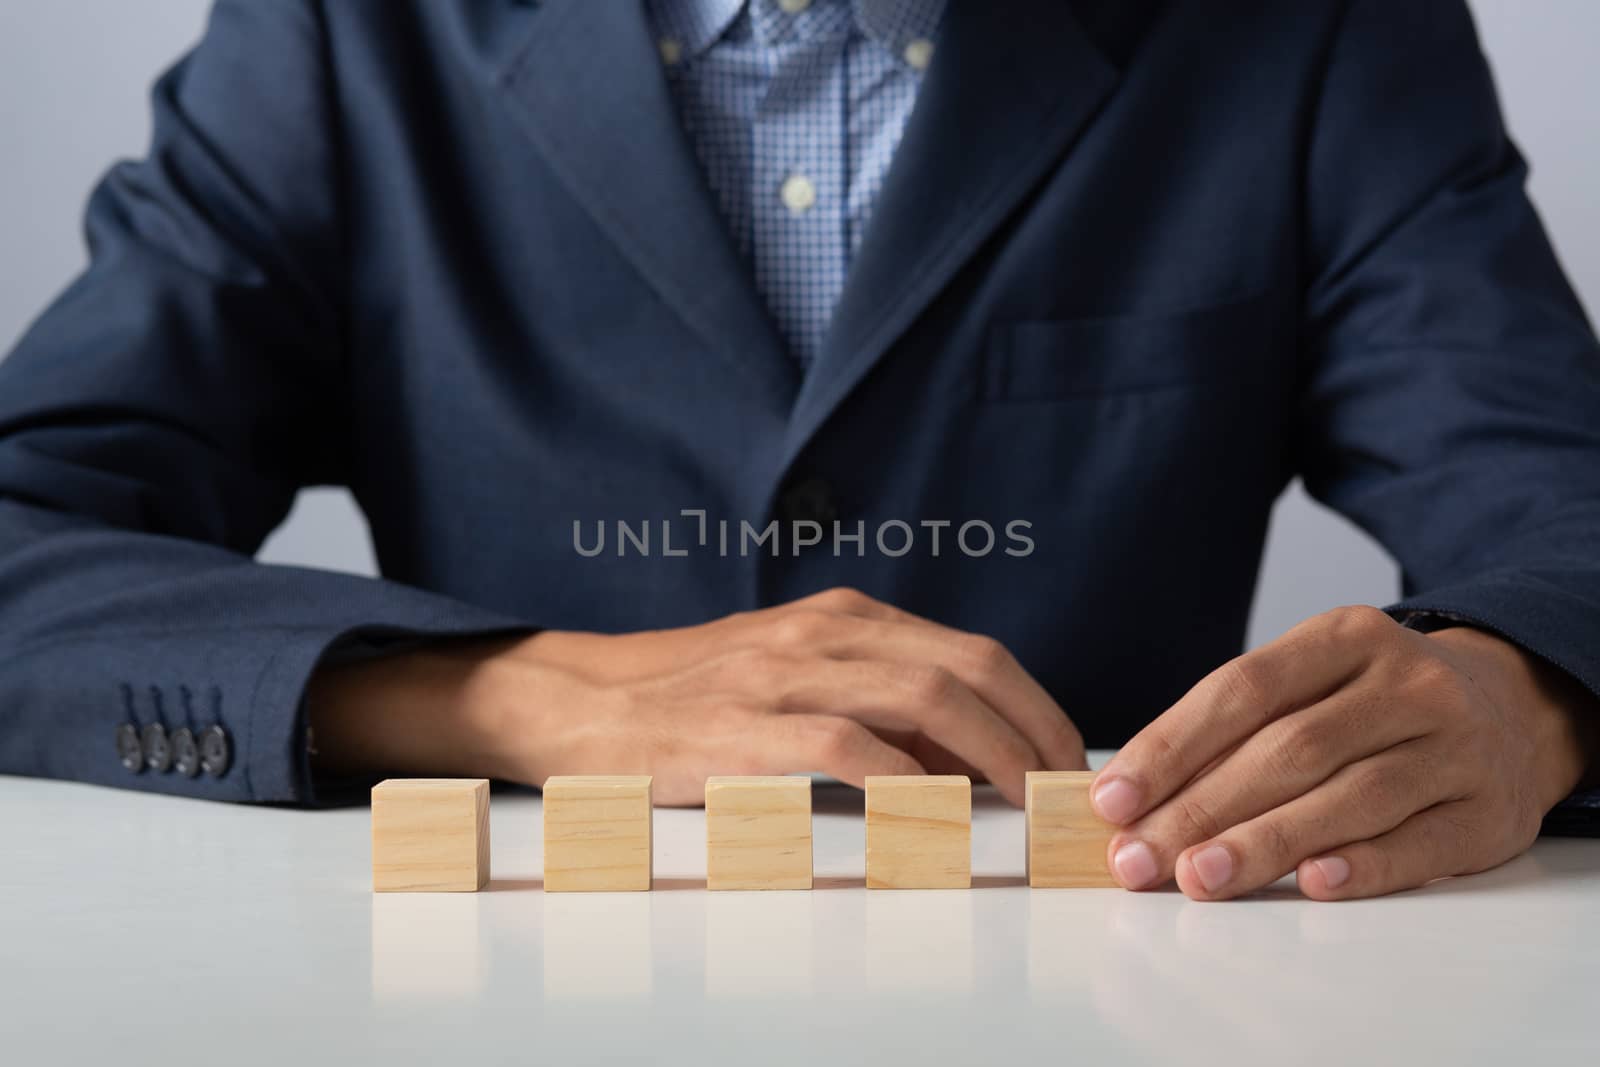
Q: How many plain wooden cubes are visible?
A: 5